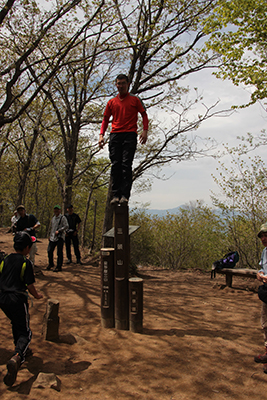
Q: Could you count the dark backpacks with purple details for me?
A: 1